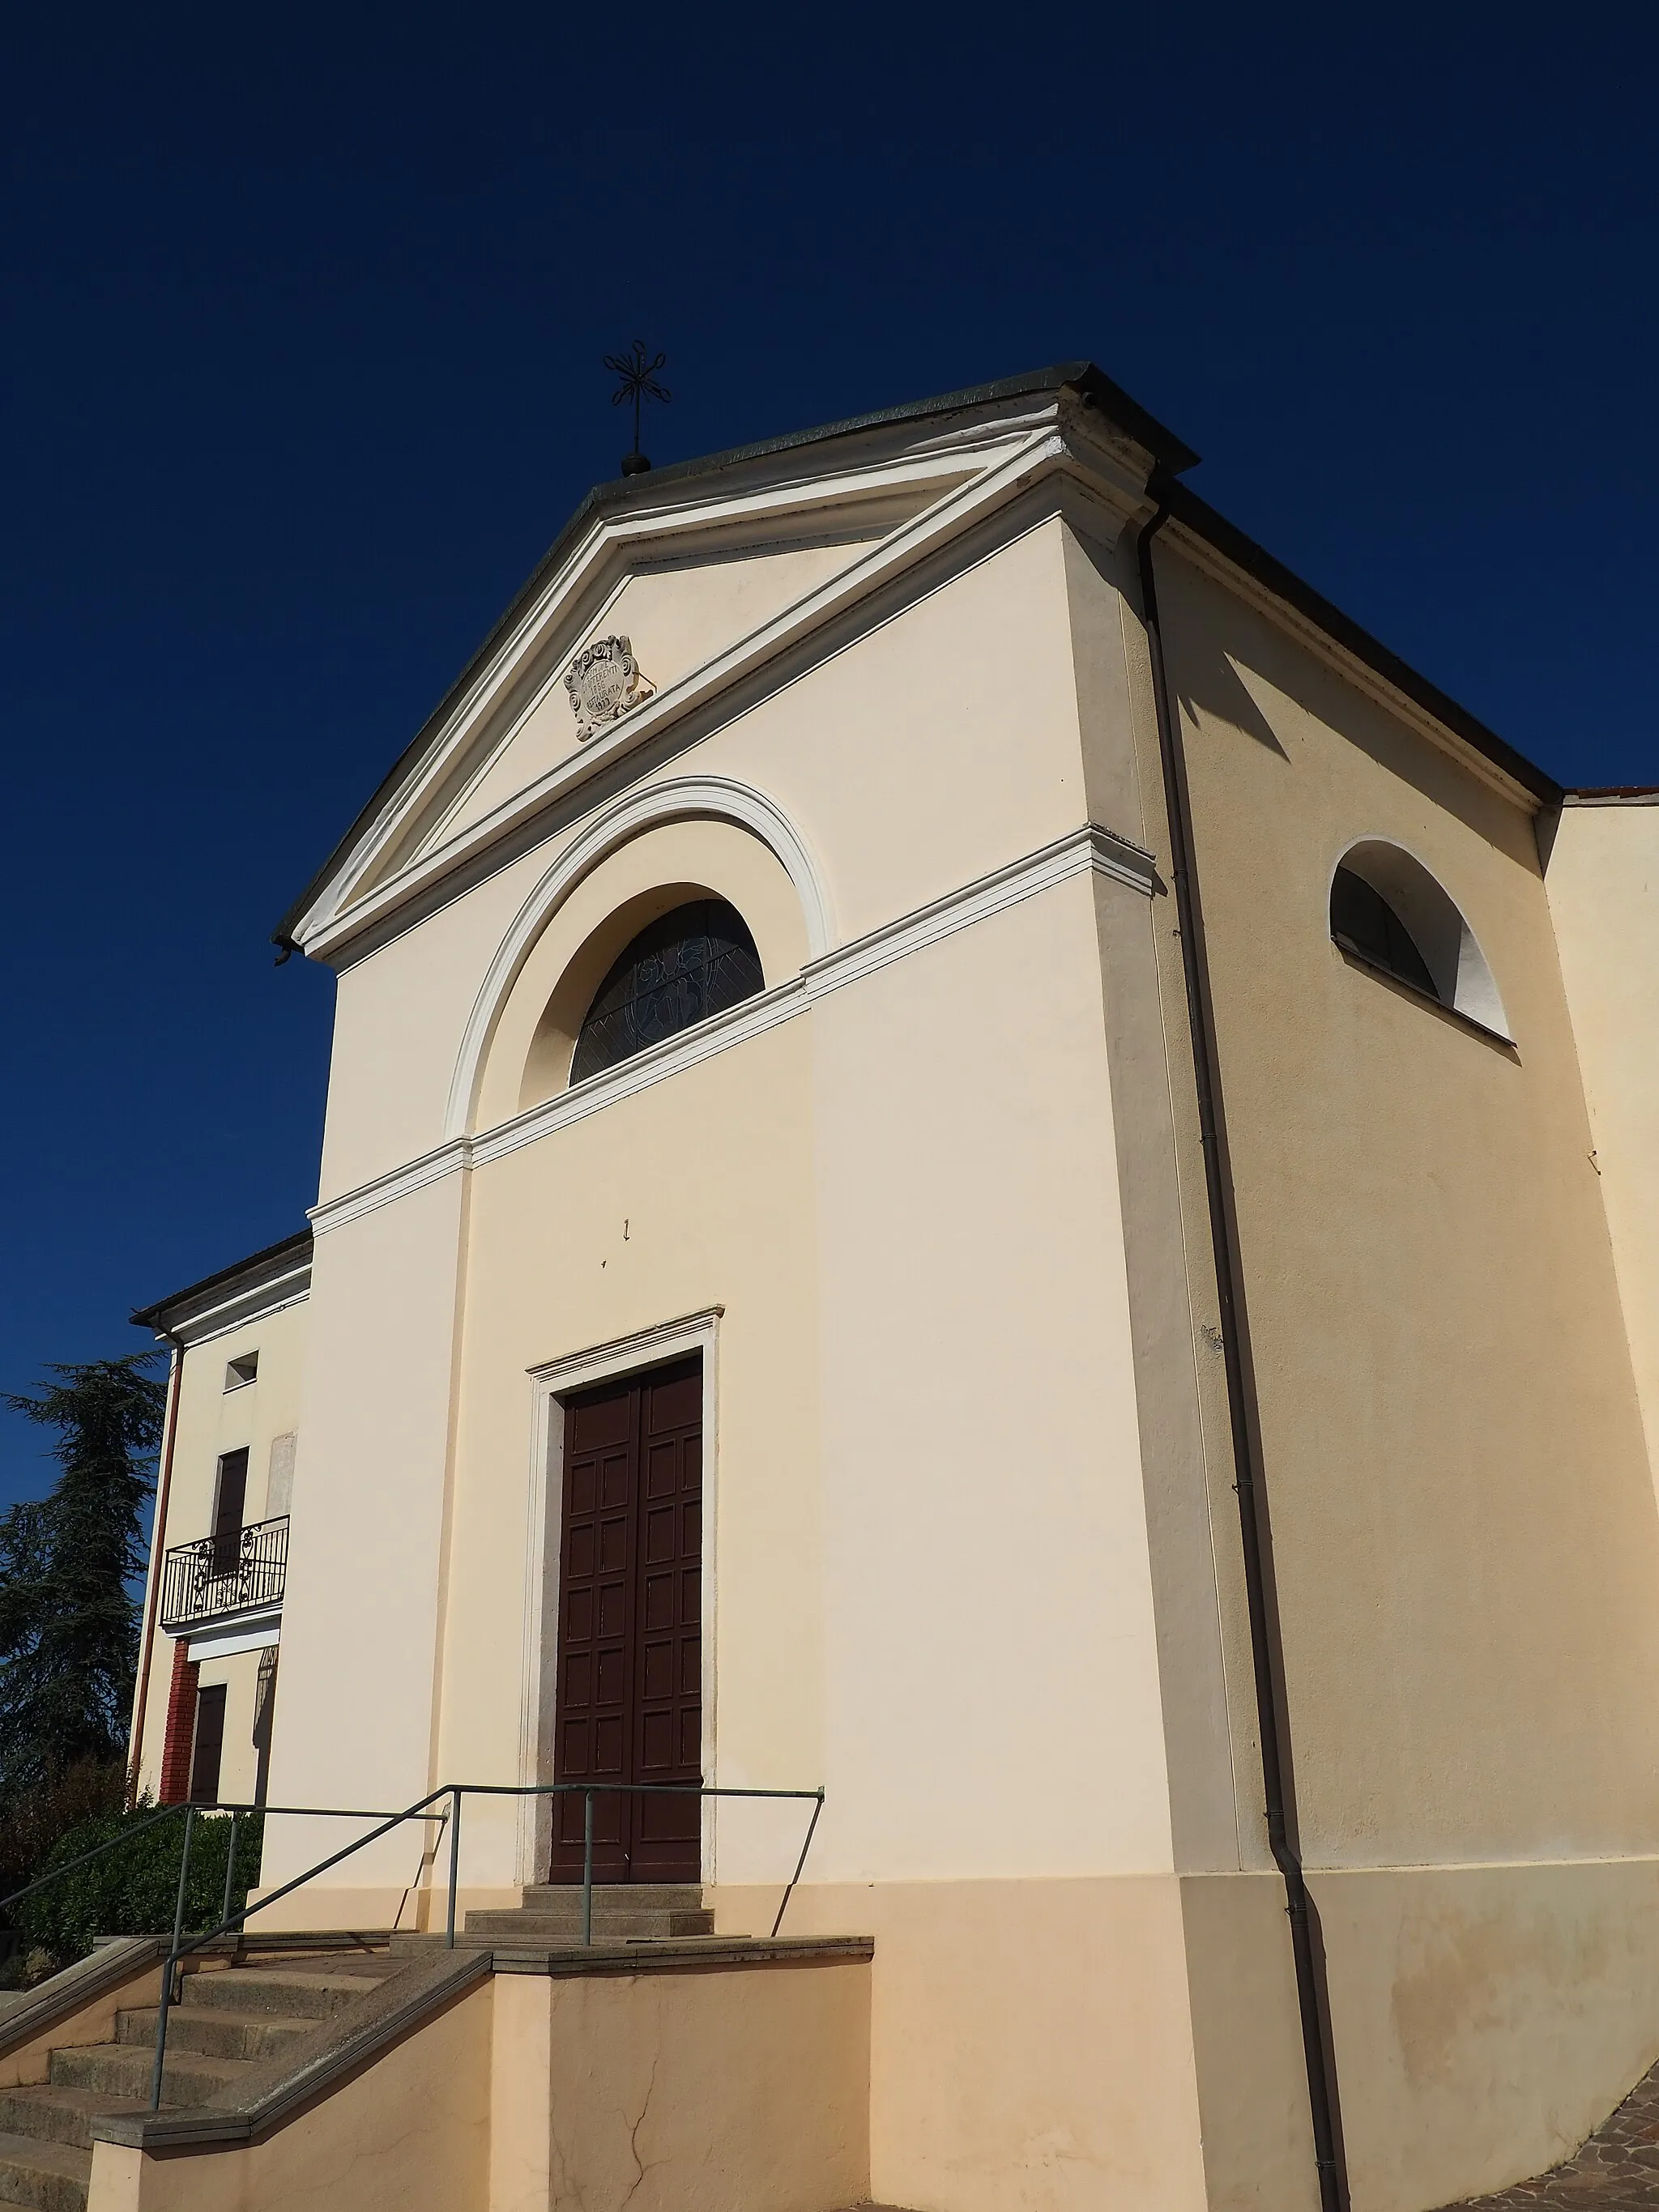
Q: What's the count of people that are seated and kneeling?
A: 0